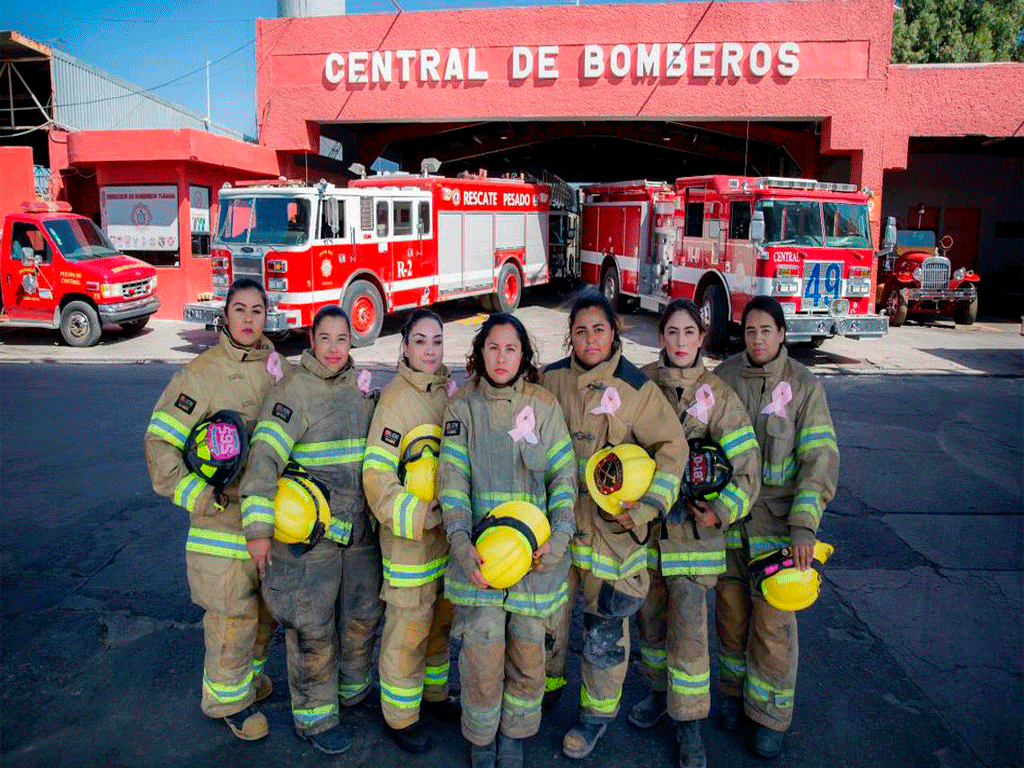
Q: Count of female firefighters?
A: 7